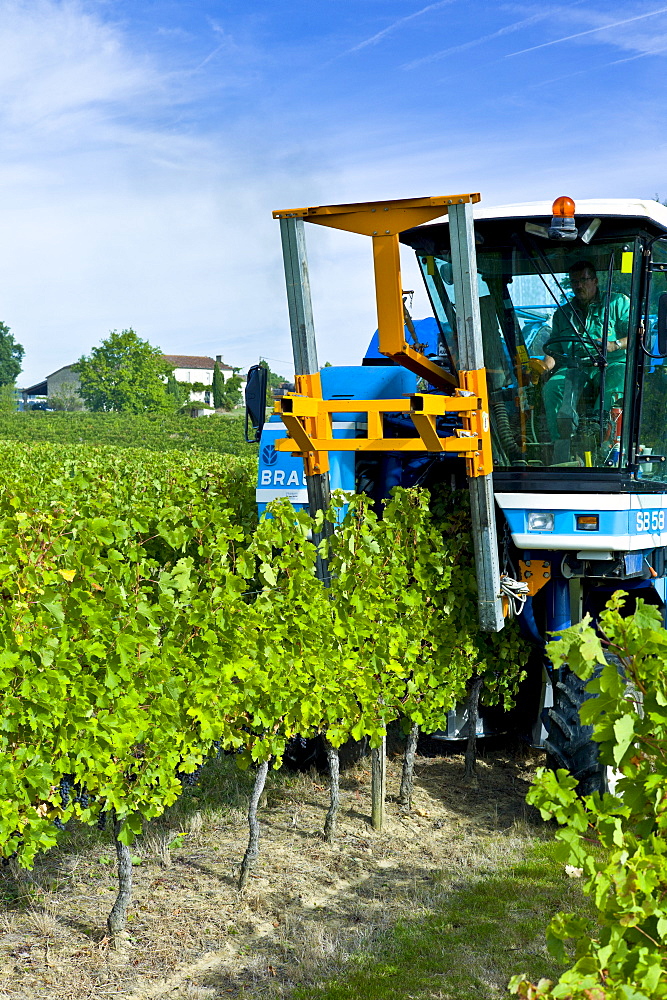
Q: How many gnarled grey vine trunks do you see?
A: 5